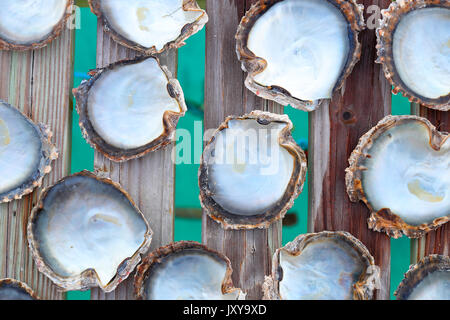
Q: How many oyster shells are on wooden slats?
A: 13